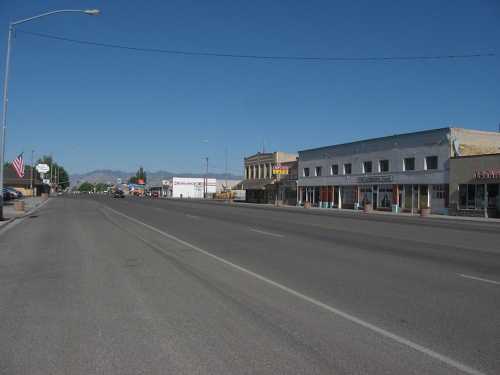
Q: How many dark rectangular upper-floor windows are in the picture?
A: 8